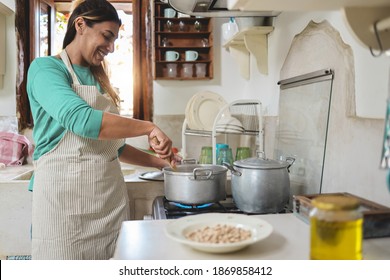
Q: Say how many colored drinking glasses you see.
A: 4